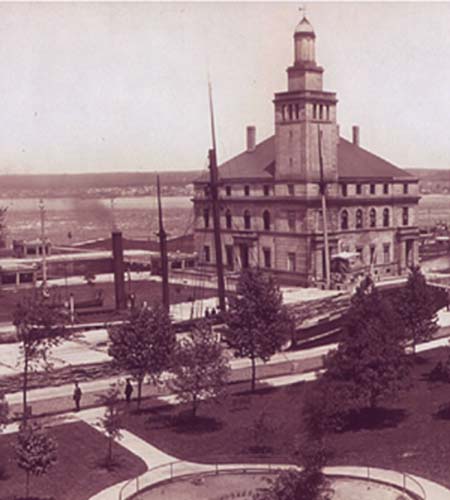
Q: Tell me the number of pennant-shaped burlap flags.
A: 0